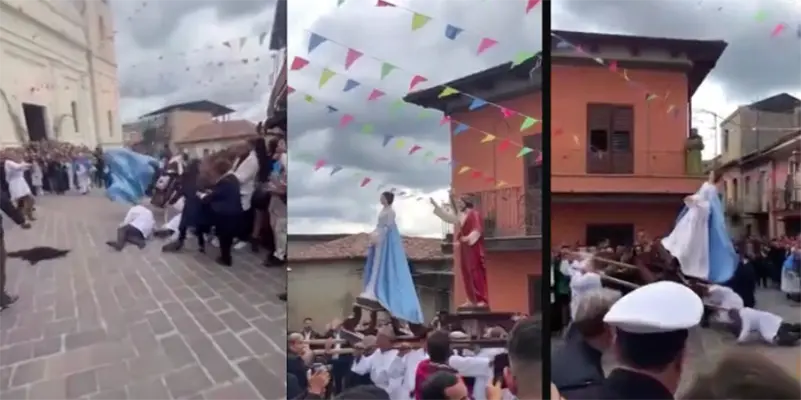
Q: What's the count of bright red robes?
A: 1